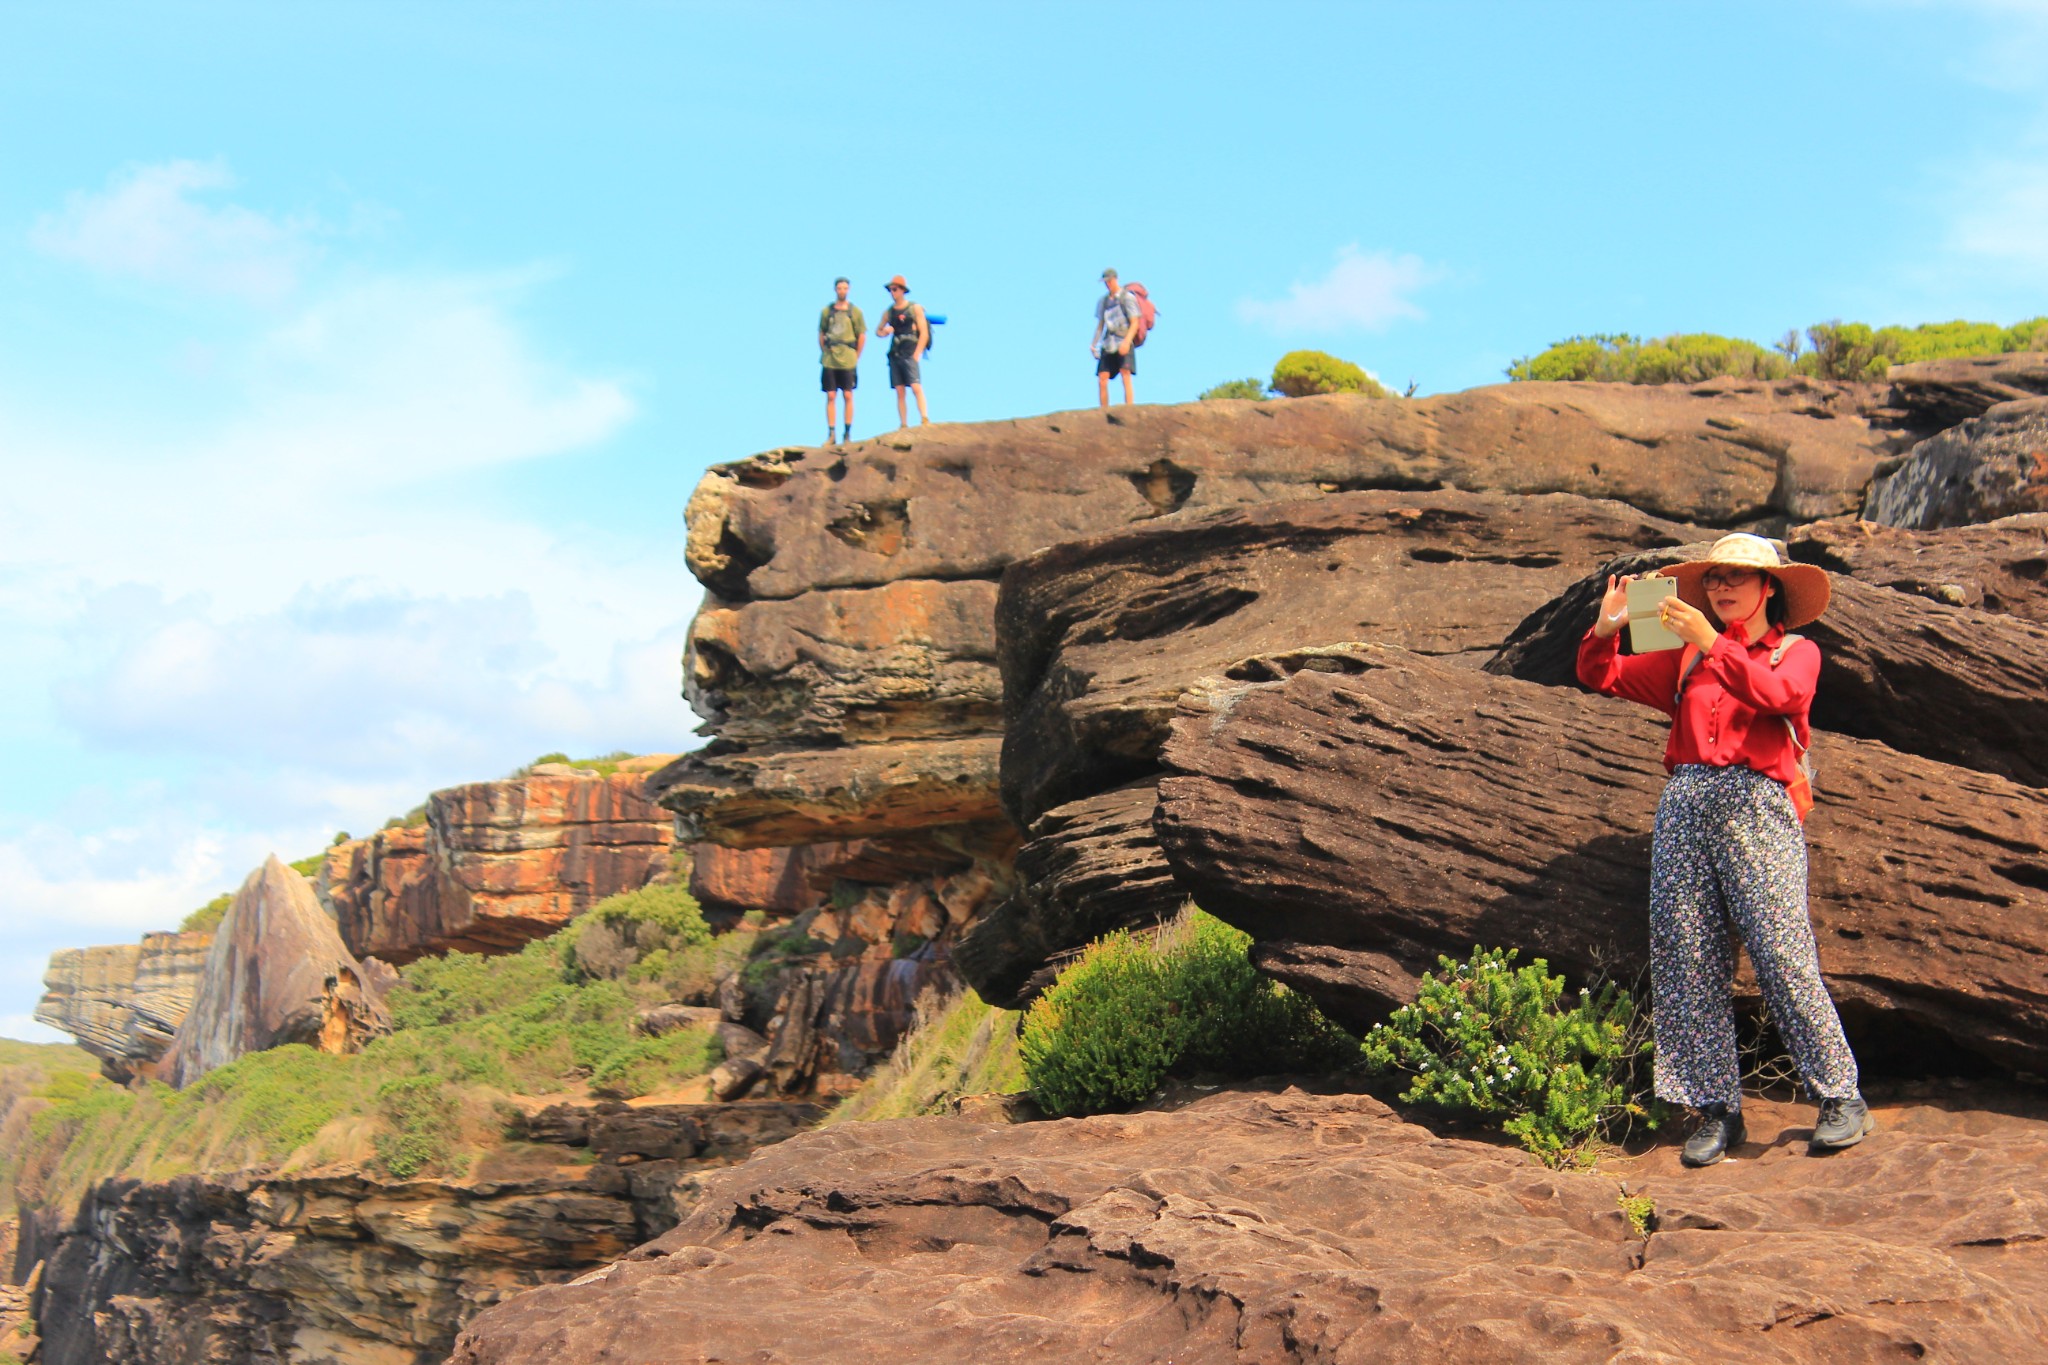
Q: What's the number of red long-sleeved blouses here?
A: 1